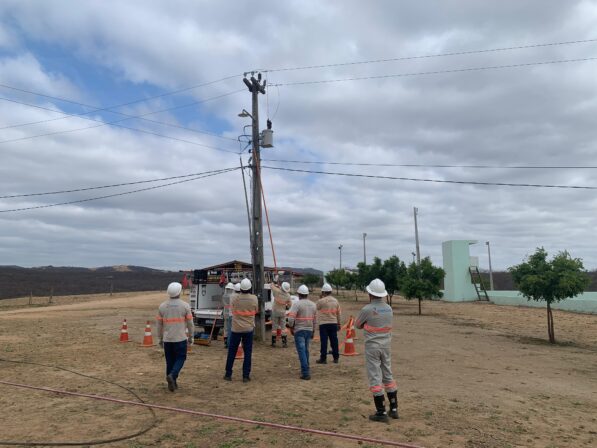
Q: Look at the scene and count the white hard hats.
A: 8